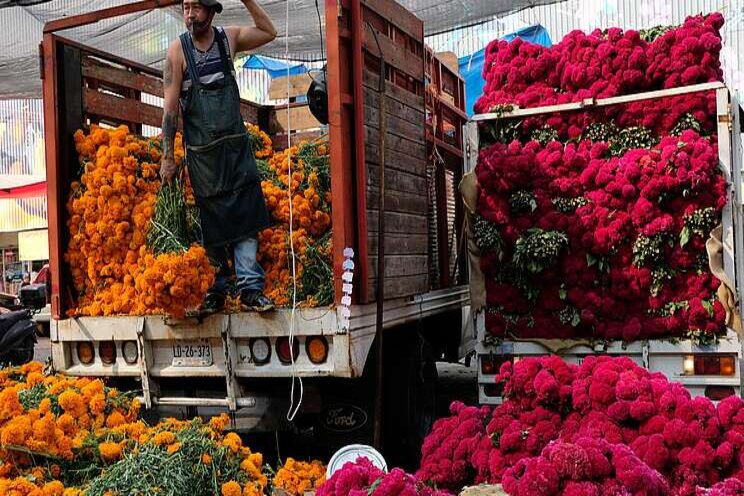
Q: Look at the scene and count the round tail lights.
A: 6